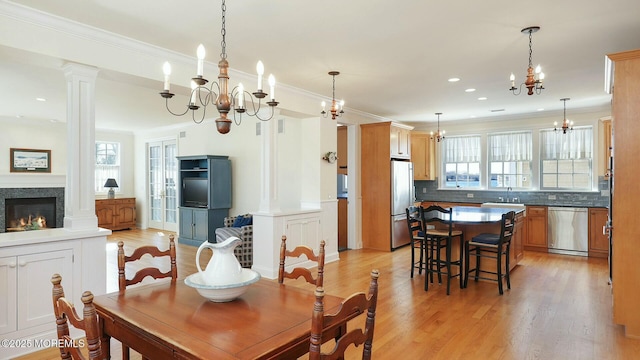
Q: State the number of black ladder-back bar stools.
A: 3